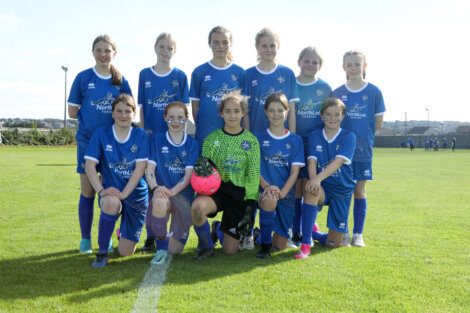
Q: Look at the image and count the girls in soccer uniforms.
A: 11